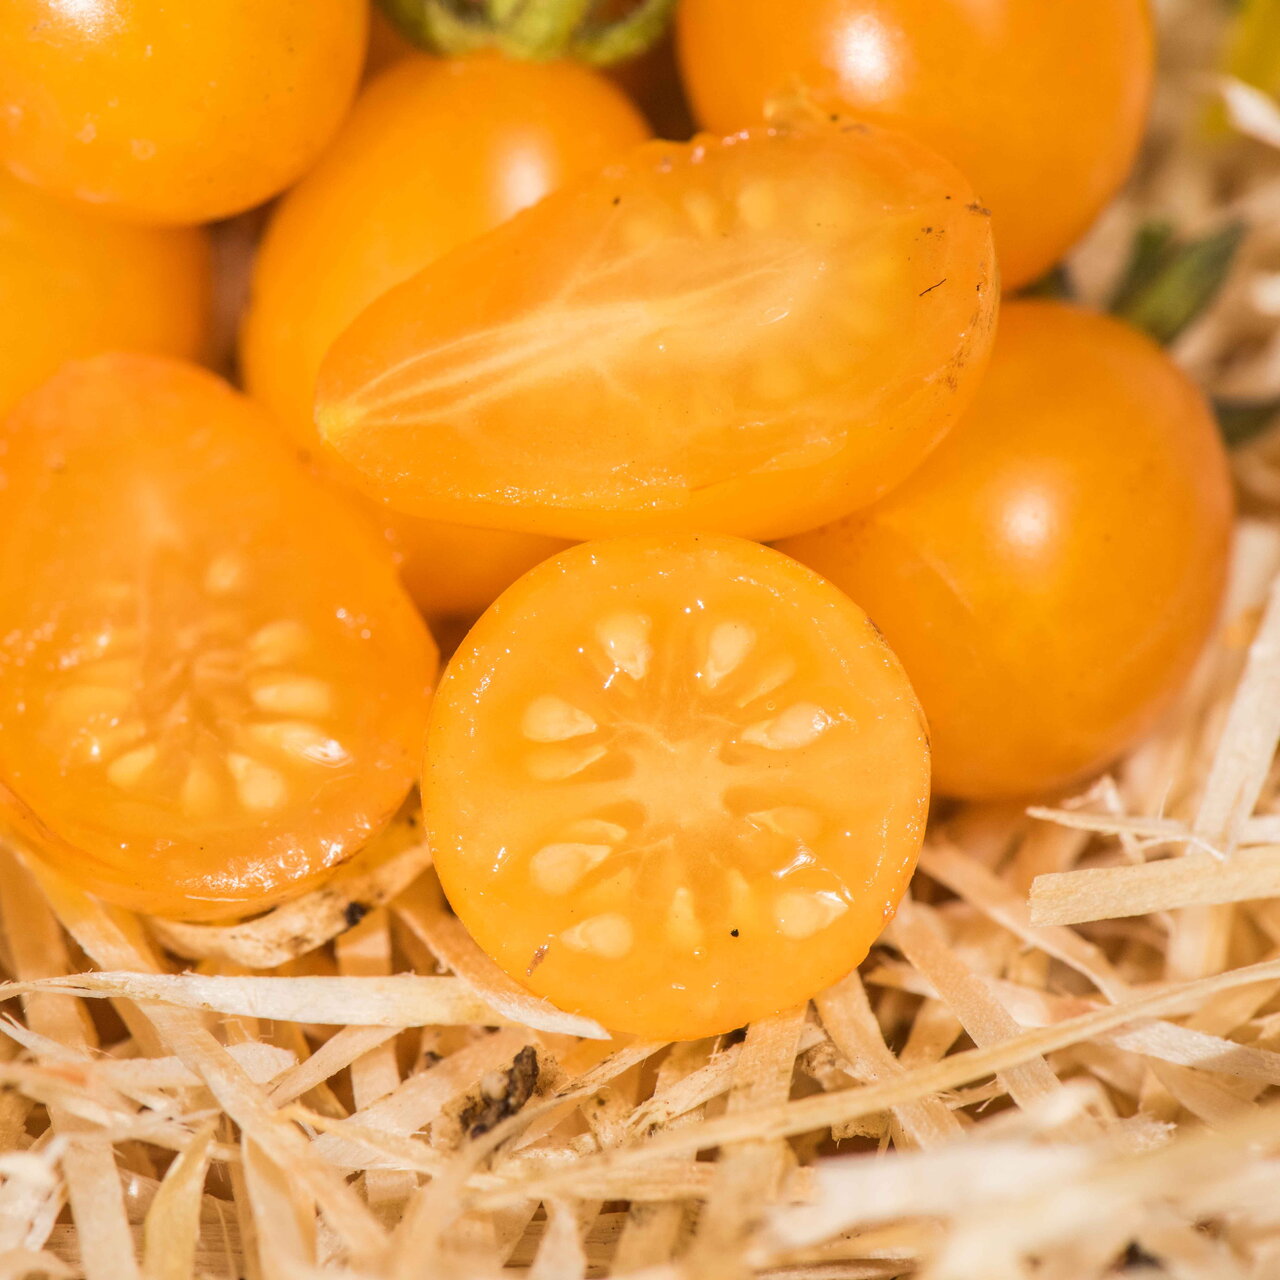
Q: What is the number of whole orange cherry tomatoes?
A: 5